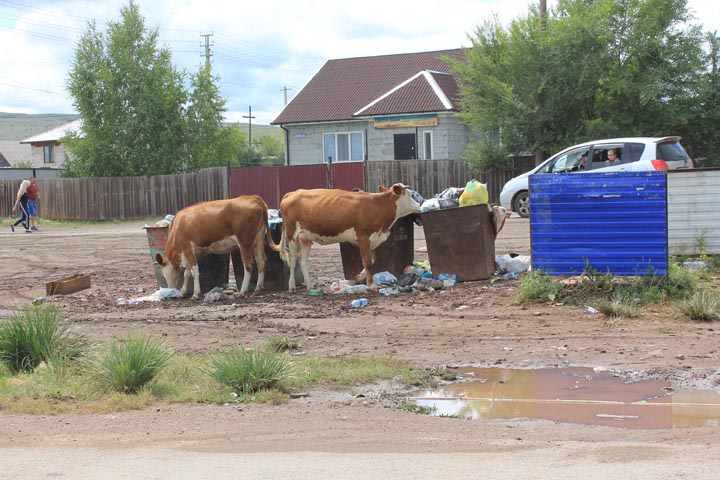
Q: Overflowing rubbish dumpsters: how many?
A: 4